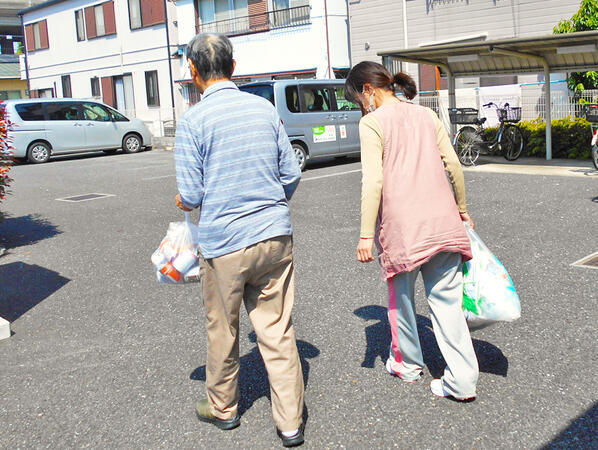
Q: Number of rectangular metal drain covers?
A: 2